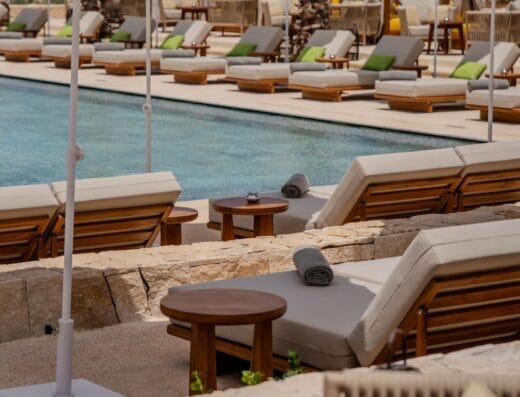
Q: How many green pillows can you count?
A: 8